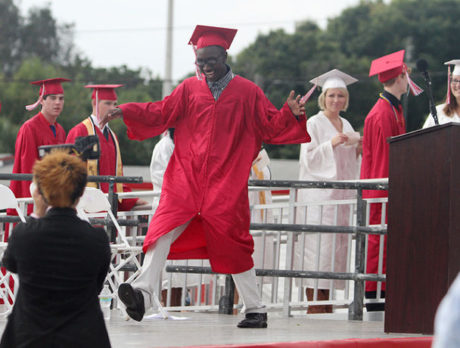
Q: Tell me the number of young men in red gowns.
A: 4